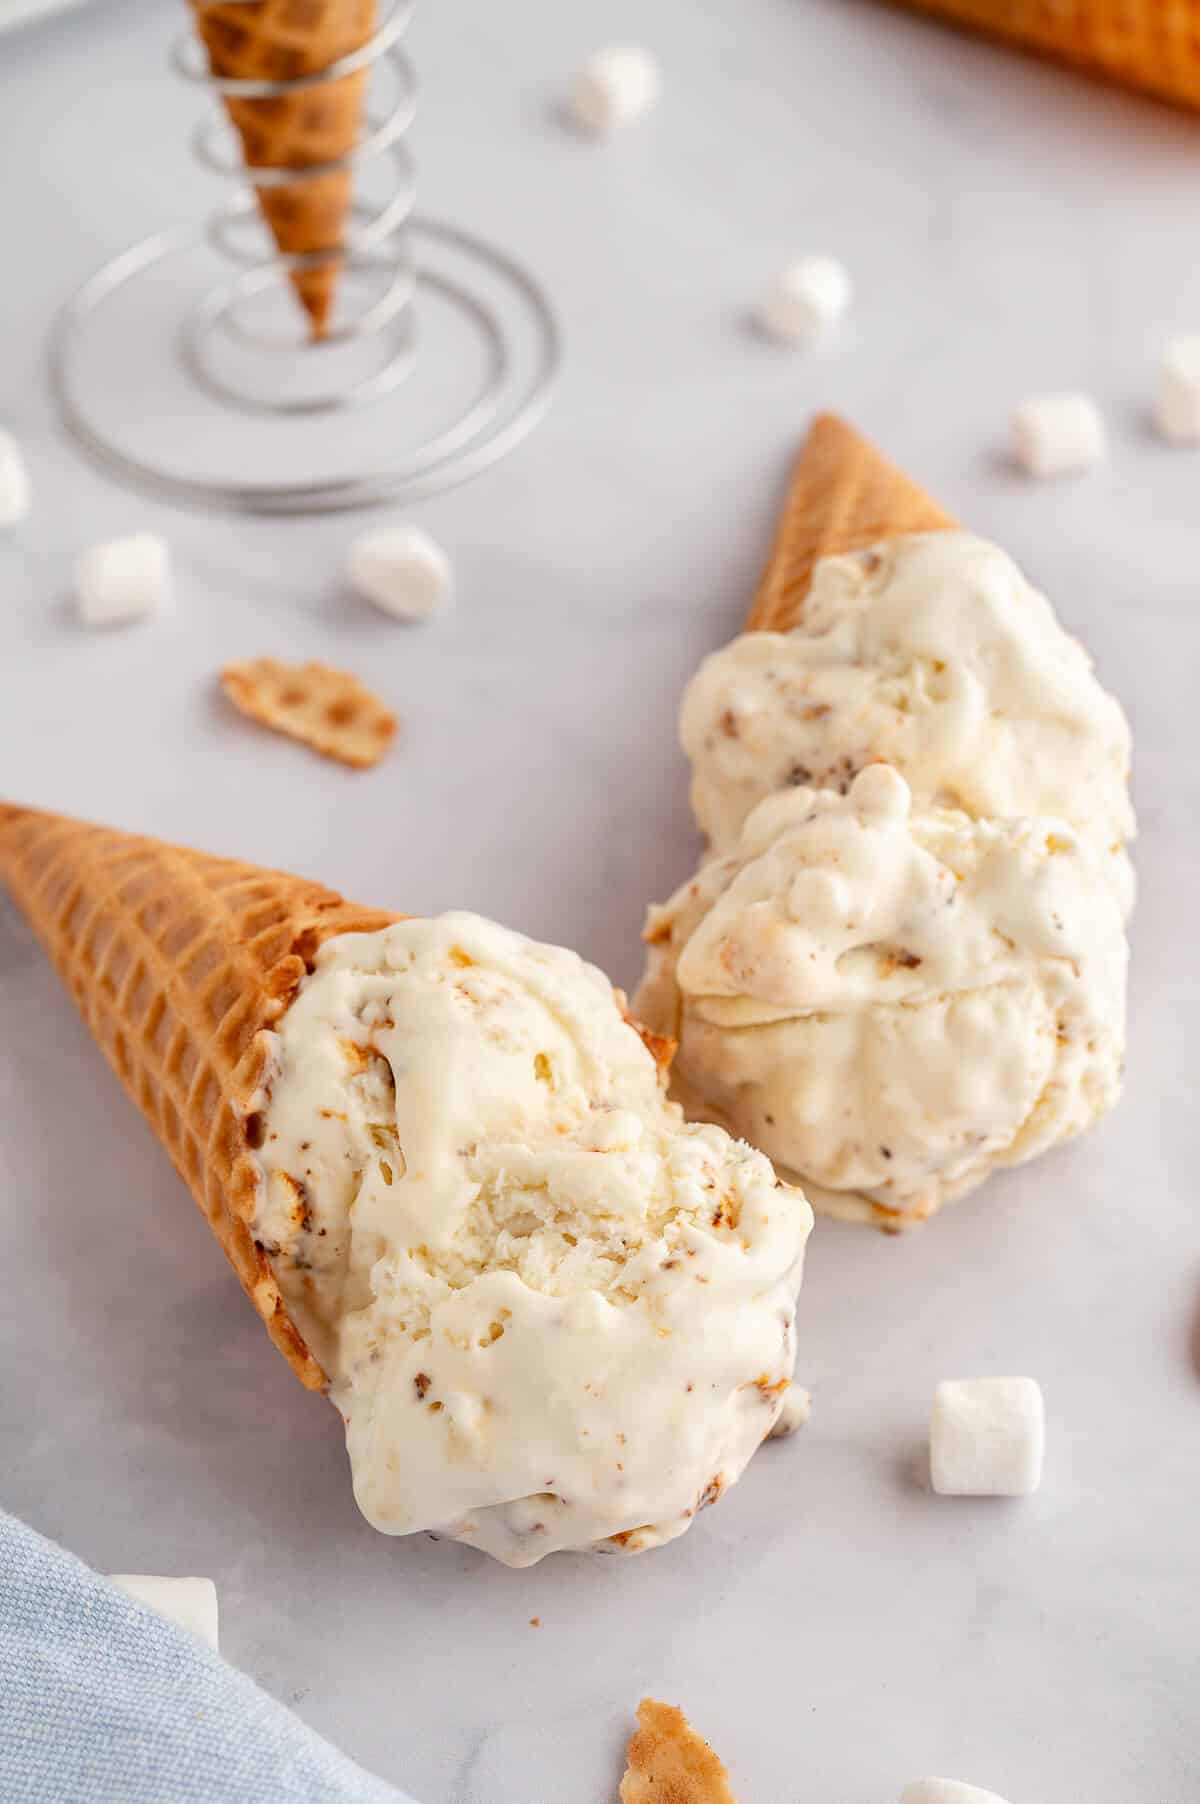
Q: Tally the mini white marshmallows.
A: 10